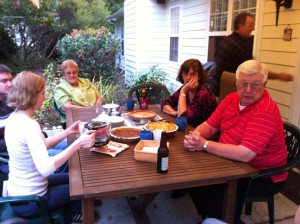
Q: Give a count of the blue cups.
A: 3